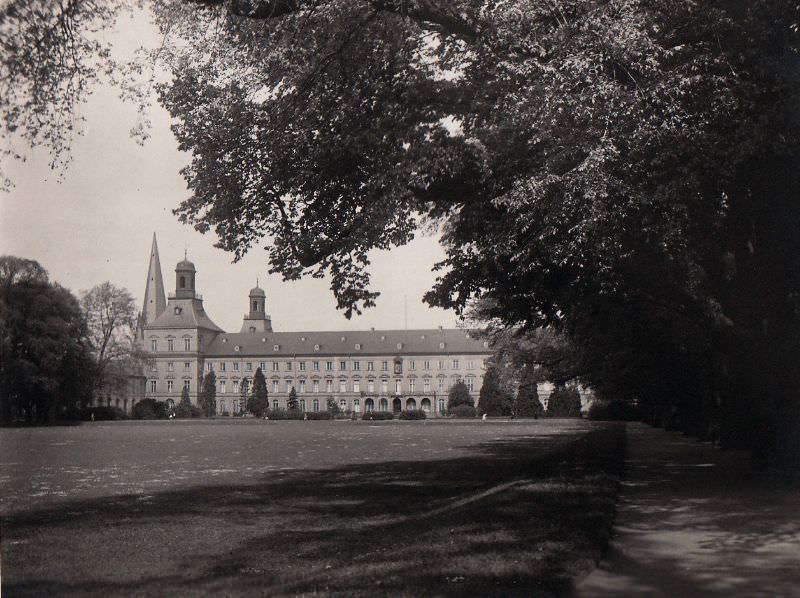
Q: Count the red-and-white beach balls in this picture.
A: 0